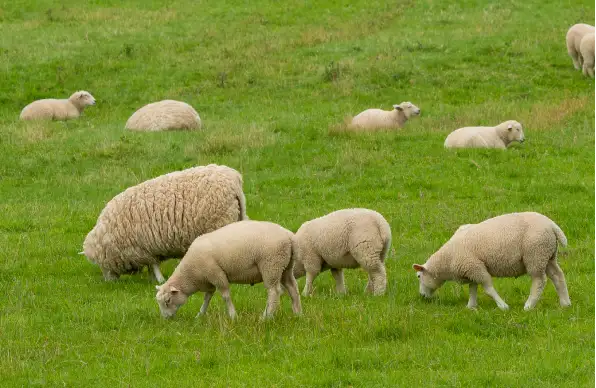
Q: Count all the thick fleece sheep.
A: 1